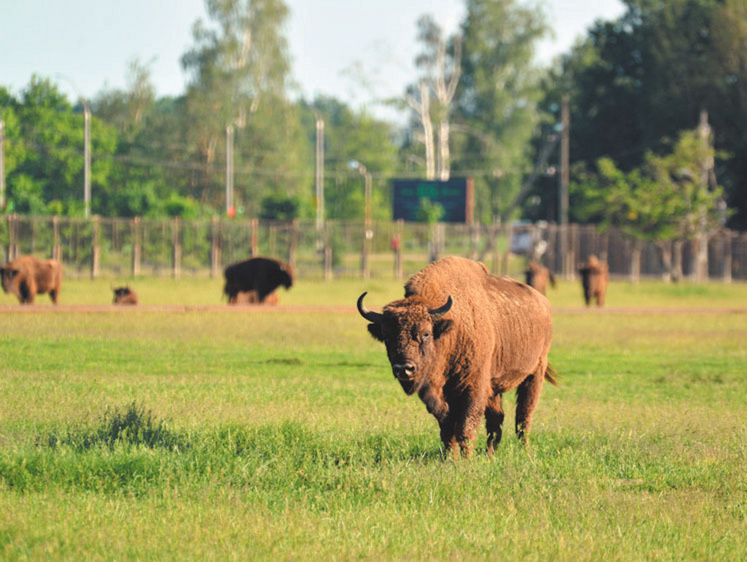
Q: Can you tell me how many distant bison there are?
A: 5